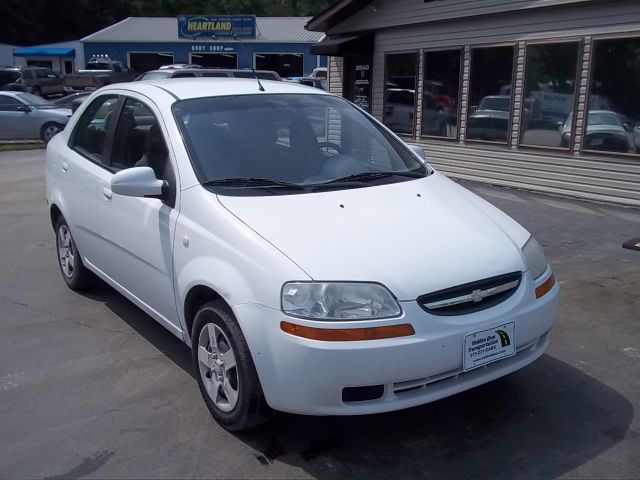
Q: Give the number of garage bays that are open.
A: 3